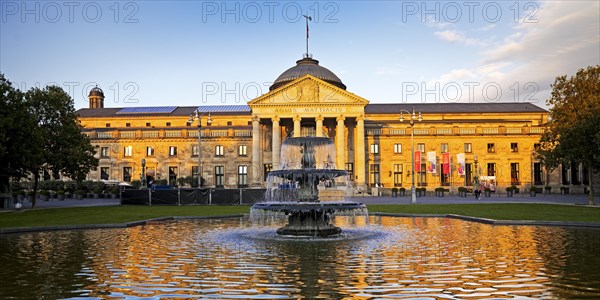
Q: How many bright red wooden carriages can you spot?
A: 0